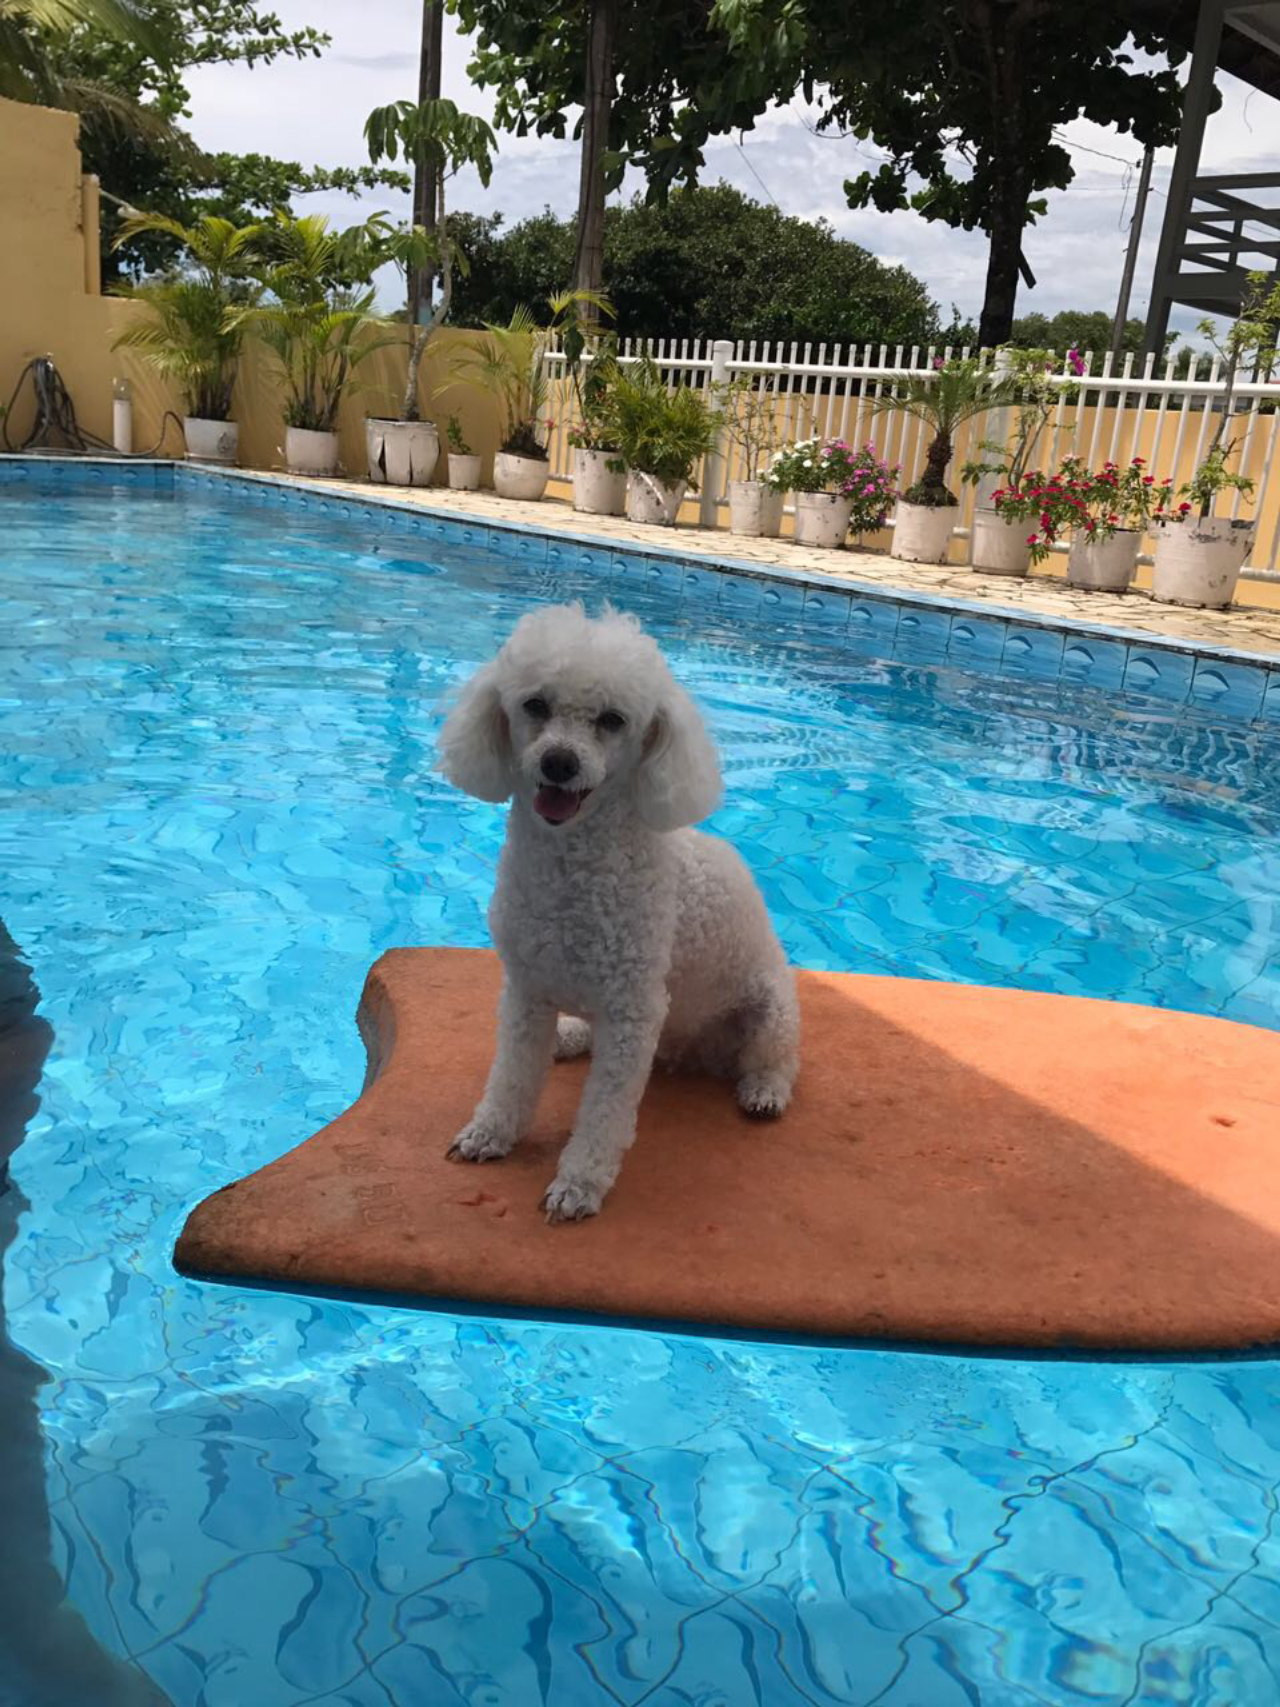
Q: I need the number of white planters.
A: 13